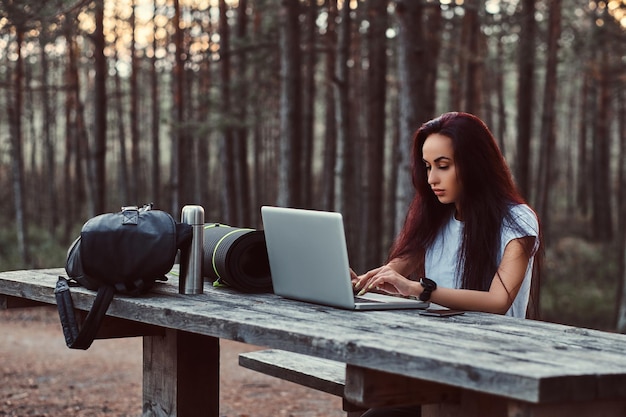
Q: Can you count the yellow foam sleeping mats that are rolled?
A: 0